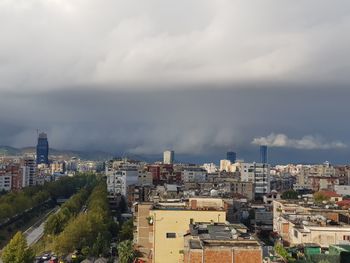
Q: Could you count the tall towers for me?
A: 4